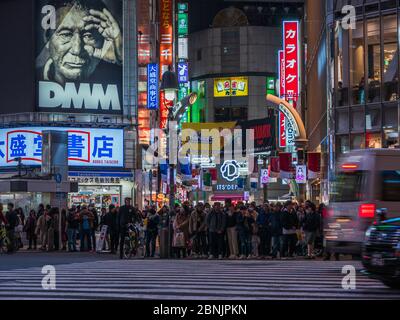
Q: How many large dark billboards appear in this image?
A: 1